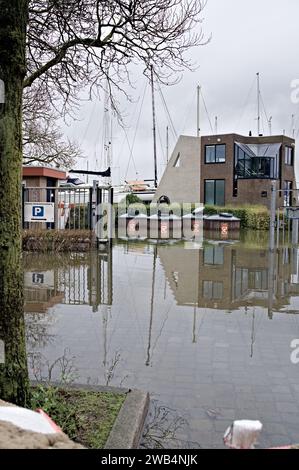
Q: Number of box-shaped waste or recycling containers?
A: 4